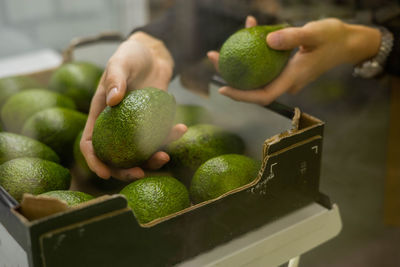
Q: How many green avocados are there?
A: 14